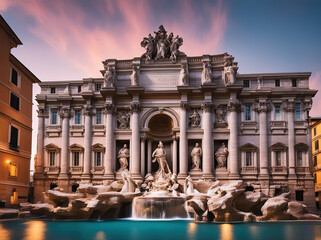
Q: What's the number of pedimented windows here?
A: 6